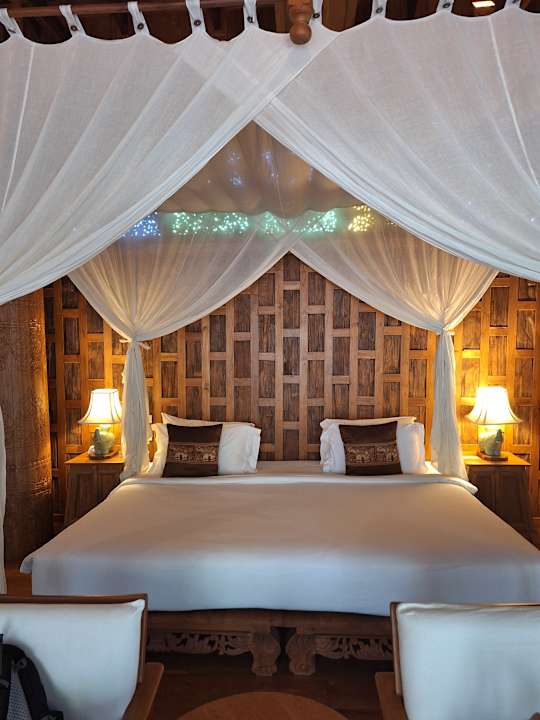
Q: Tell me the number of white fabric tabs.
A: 9